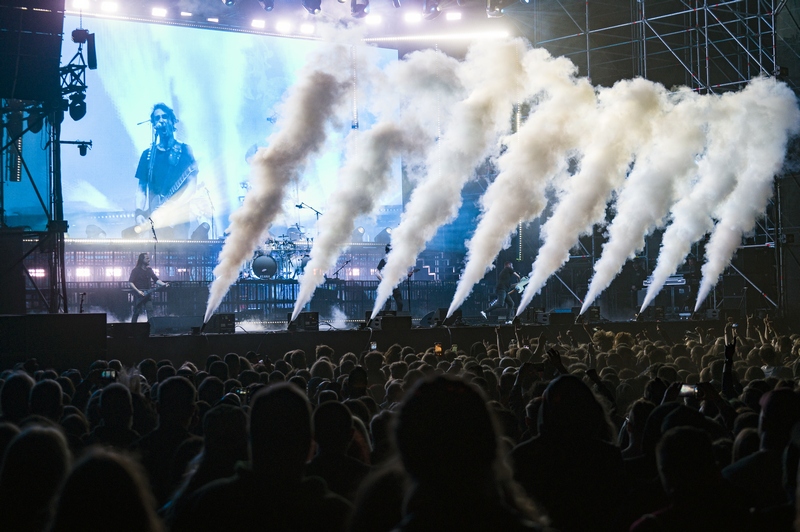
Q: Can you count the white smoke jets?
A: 8